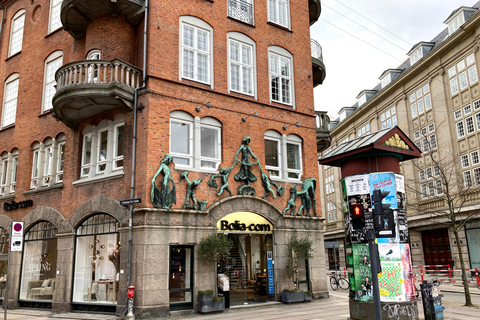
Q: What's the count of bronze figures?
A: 7